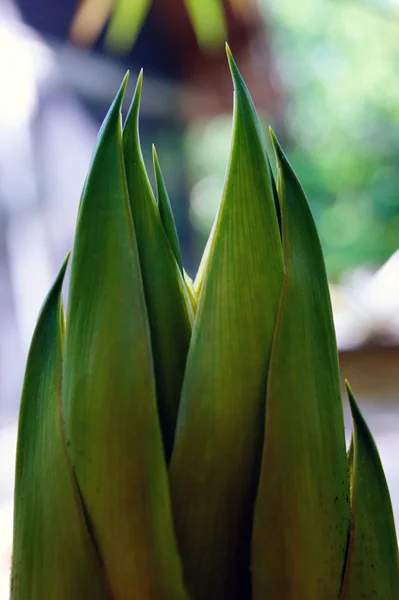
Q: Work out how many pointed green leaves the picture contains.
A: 7